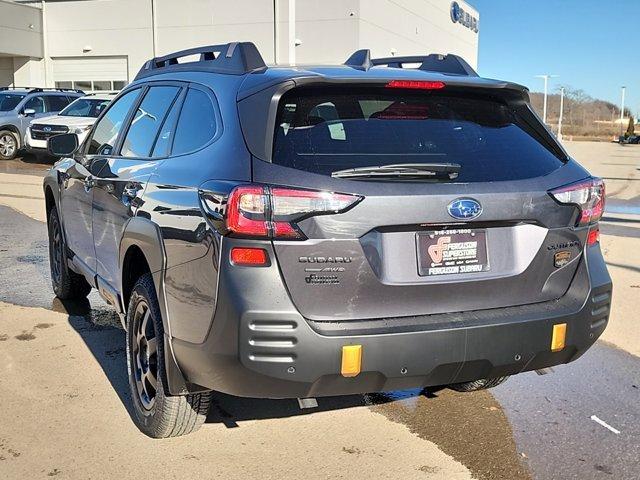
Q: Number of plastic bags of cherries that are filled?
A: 0